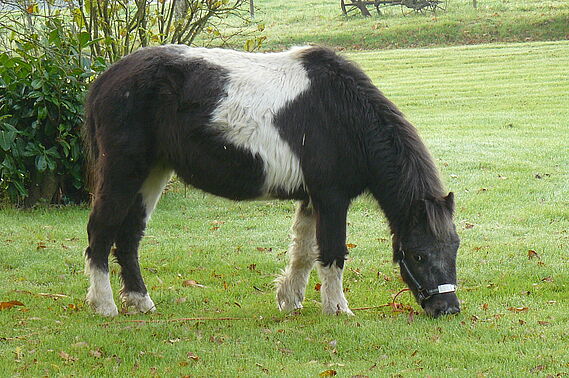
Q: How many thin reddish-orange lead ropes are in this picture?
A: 1